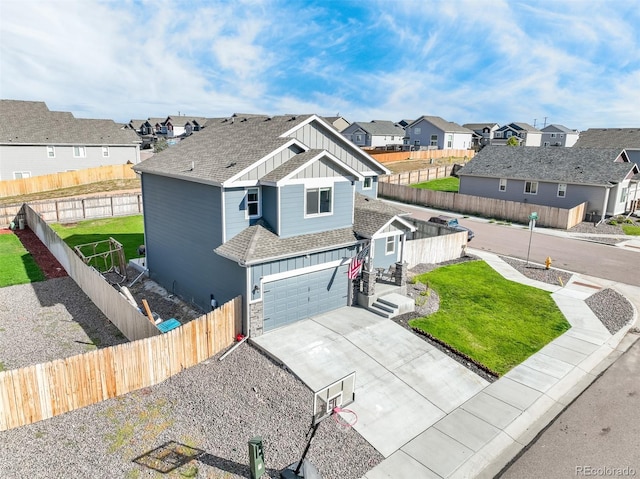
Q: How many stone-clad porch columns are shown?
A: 2